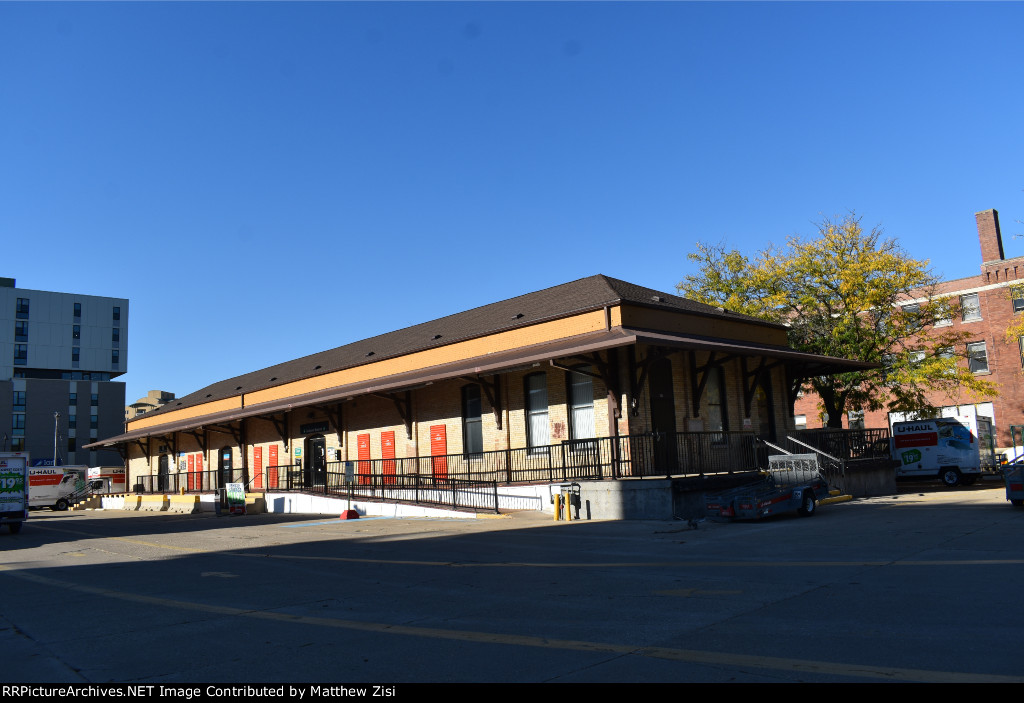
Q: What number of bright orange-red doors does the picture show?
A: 7